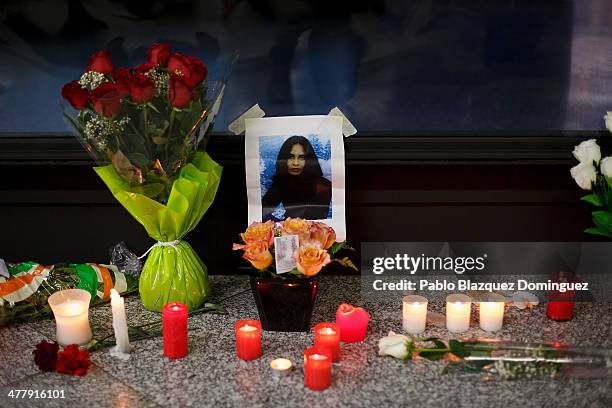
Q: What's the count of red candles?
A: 6